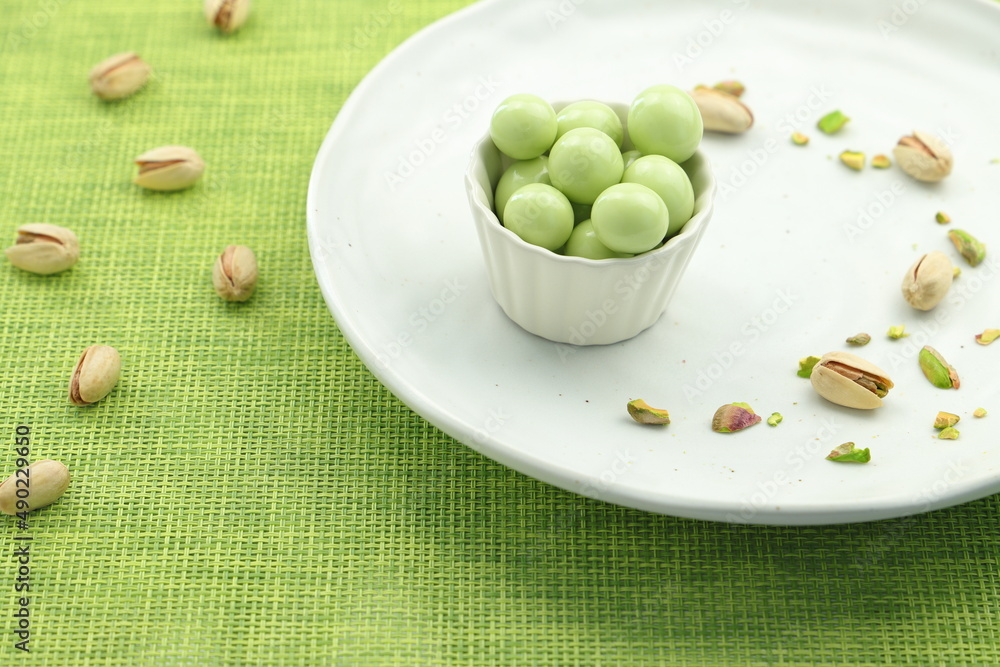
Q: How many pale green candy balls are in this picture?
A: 10